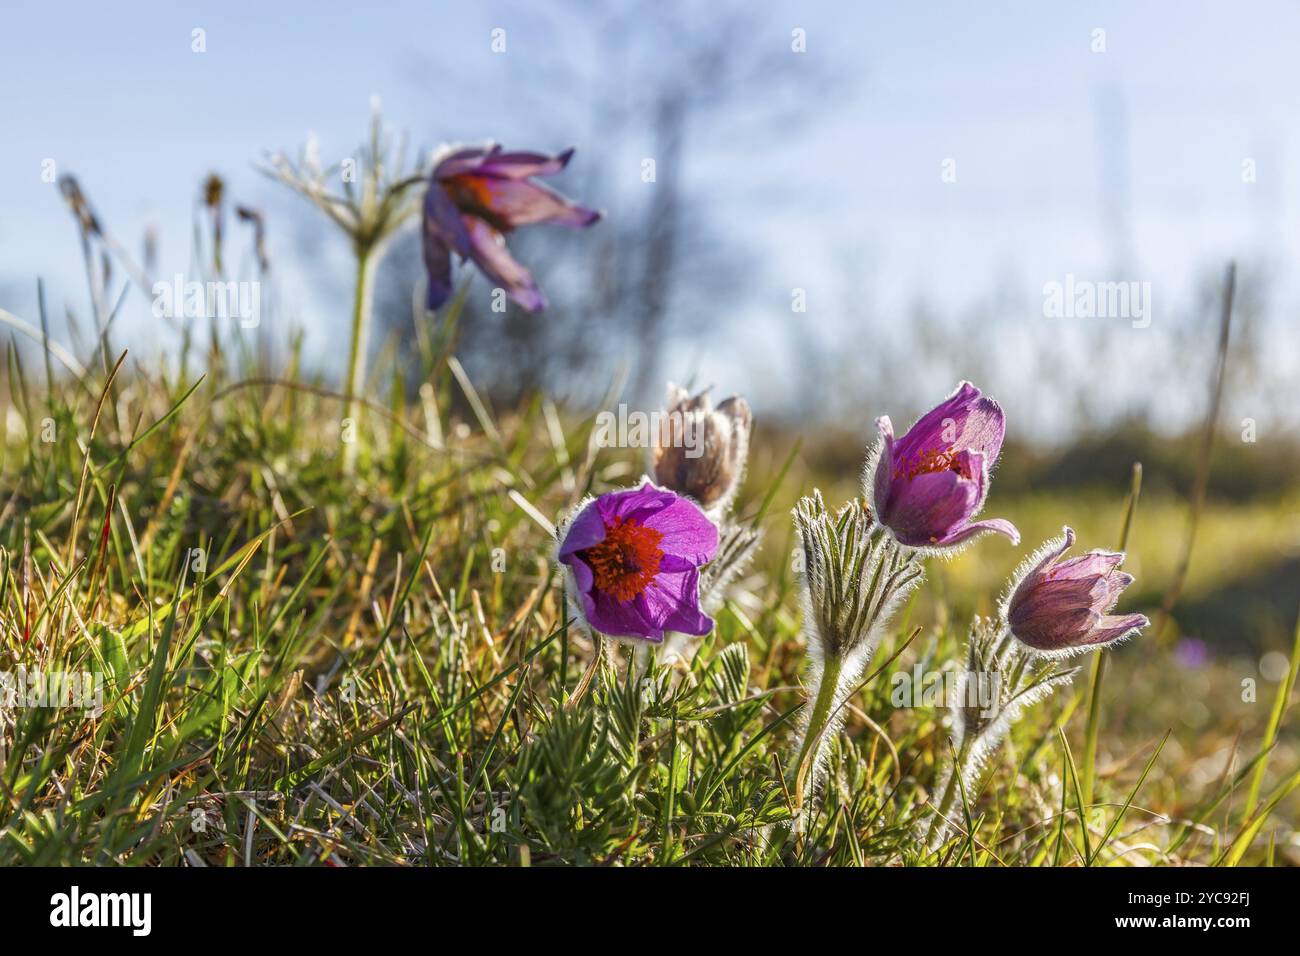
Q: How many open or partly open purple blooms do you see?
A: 4